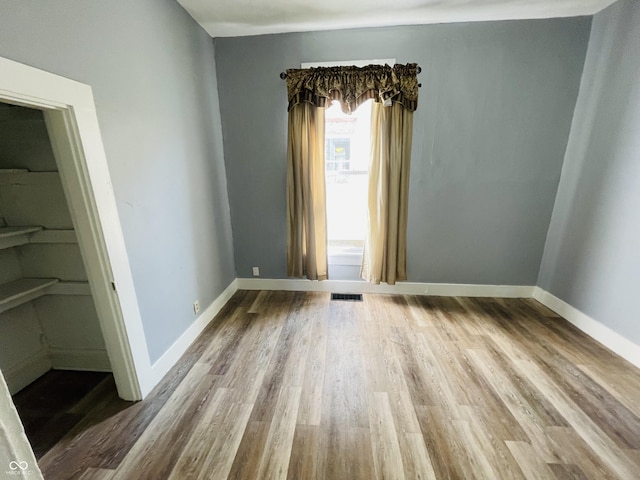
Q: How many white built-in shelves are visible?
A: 3